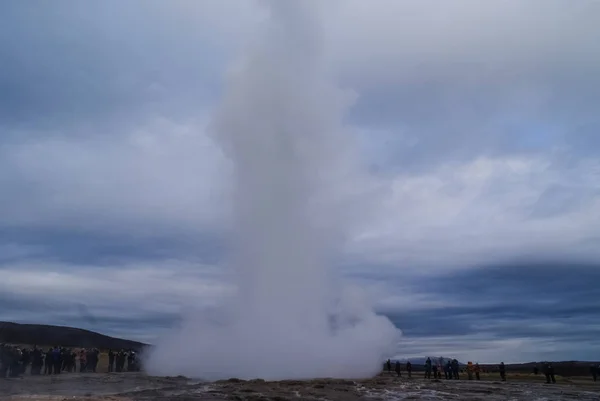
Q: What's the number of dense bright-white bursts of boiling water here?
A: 1